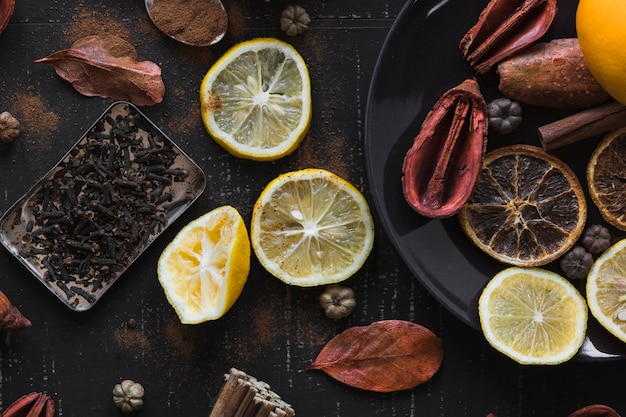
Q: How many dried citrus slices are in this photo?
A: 2